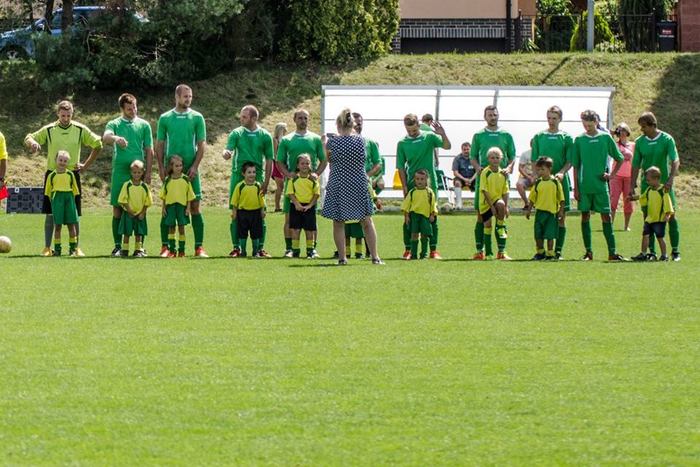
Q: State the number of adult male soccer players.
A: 11